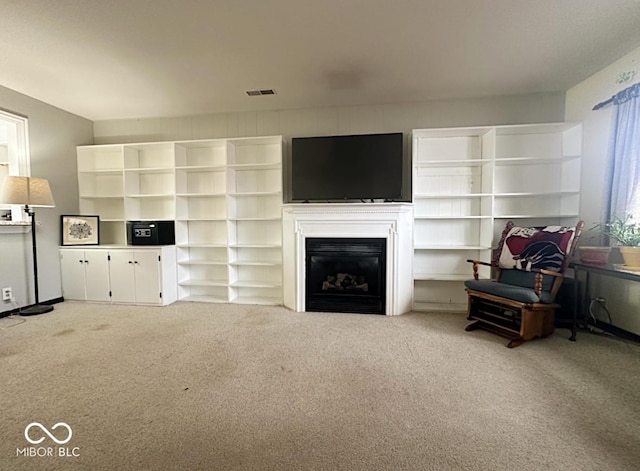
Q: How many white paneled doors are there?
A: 4